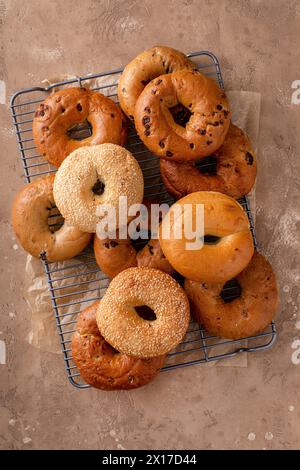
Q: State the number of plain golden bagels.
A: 1